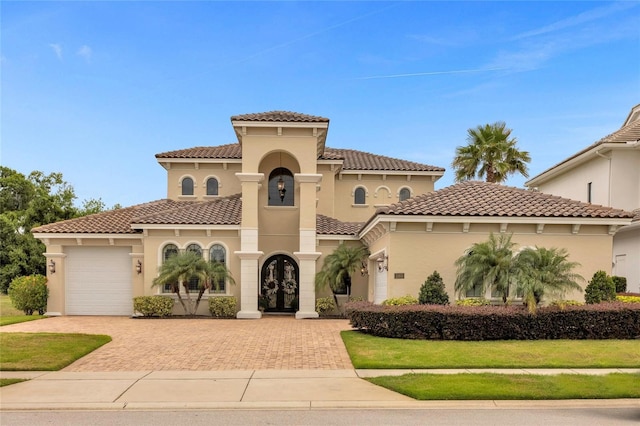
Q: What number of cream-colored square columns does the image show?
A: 2